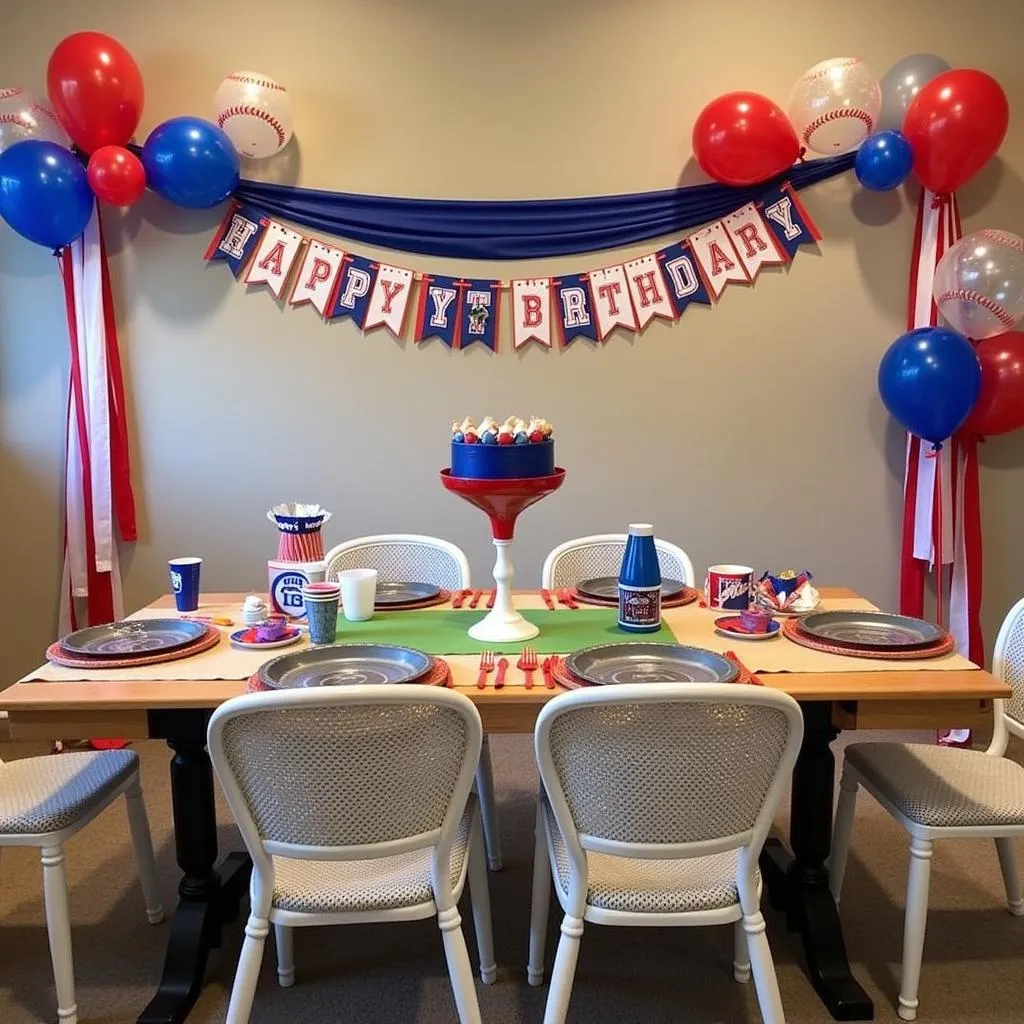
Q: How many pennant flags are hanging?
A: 15